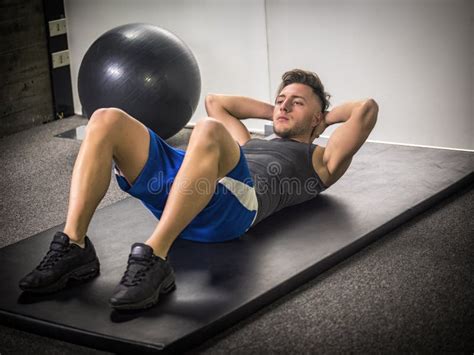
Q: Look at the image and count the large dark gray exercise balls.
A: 1